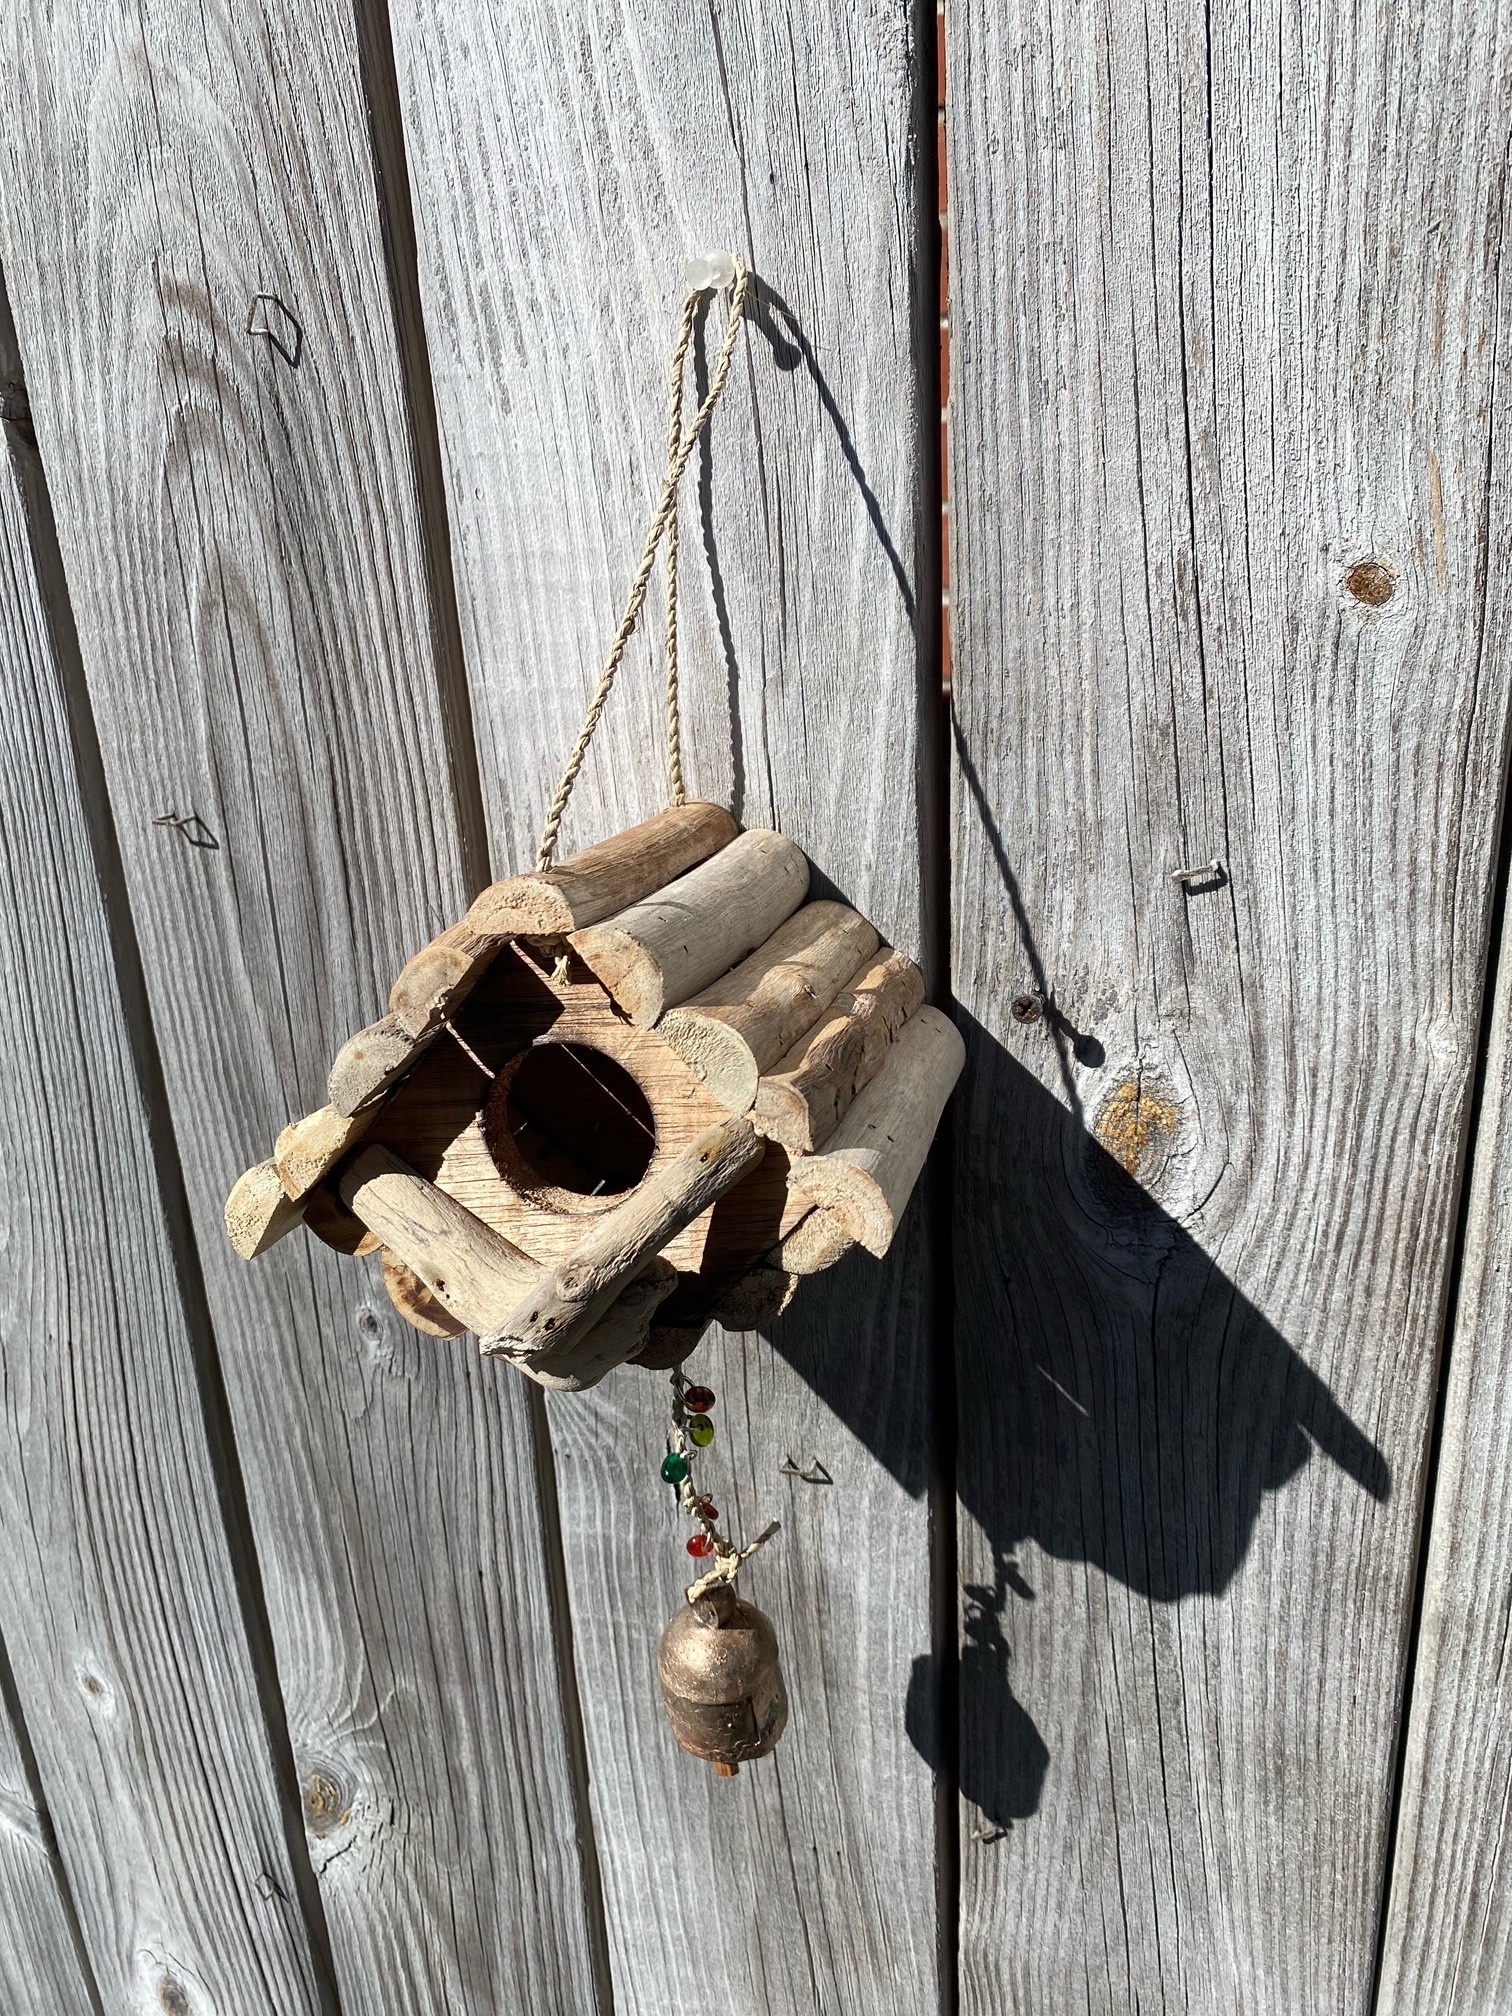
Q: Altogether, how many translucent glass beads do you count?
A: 5